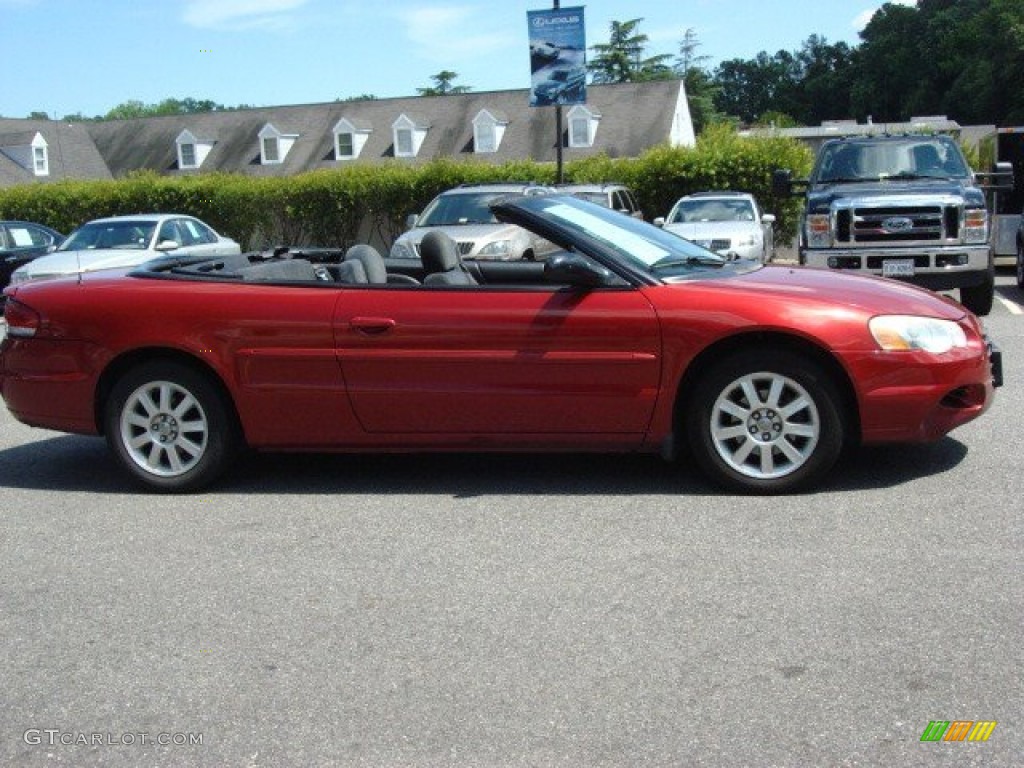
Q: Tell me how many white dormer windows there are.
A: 7